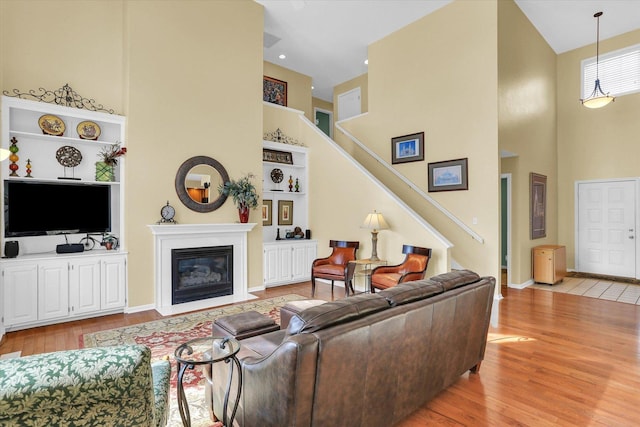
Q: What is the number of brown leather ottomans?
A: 2